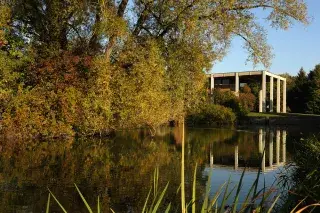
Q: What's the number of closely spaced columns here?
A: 4